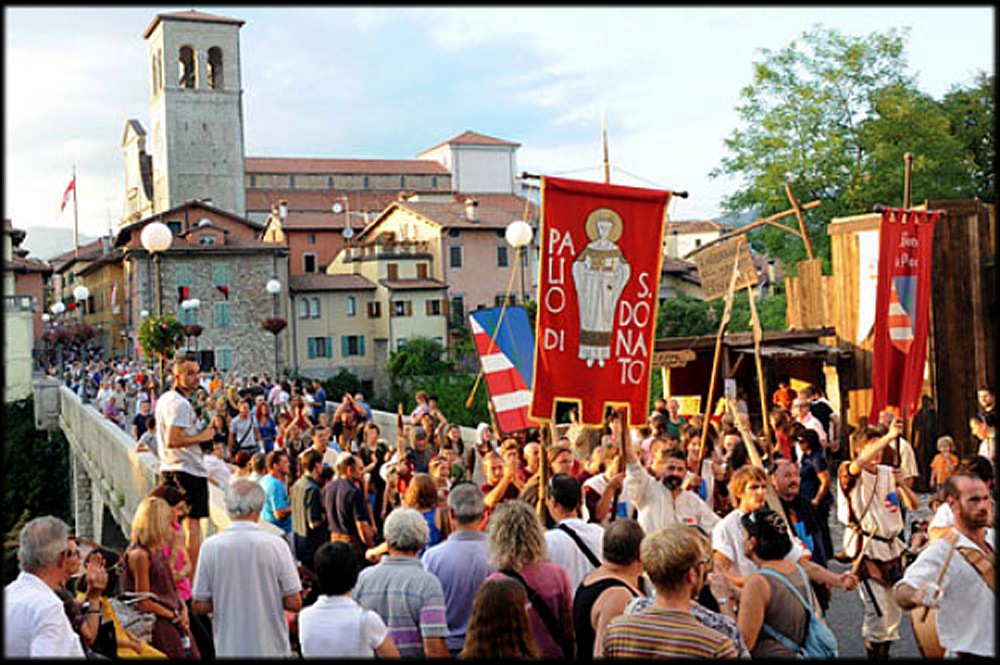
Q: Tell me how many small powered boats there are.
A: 0